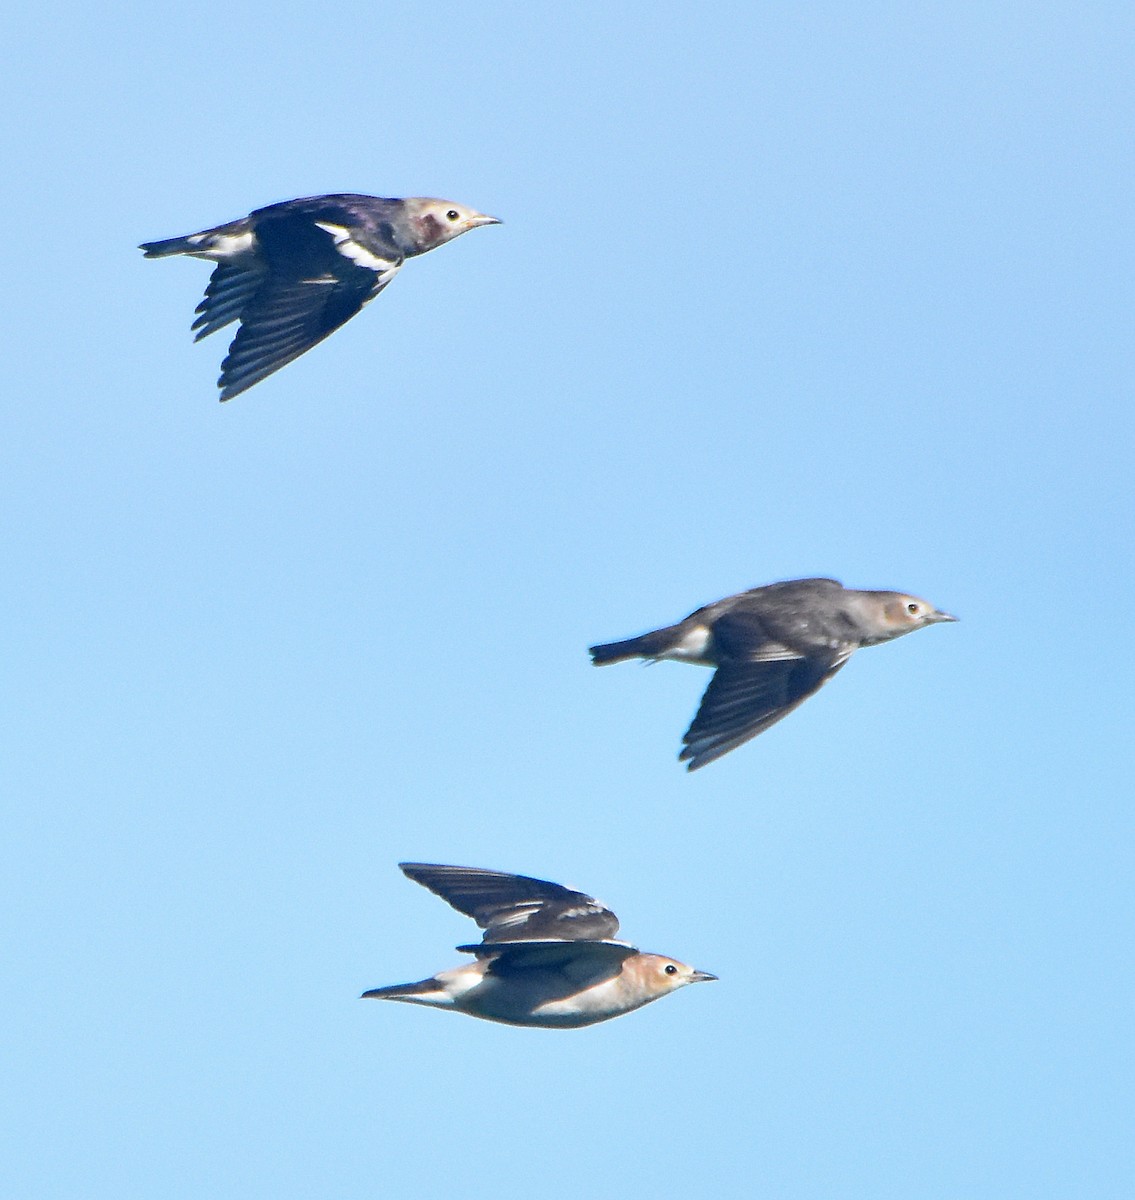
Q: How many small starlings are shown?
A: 3